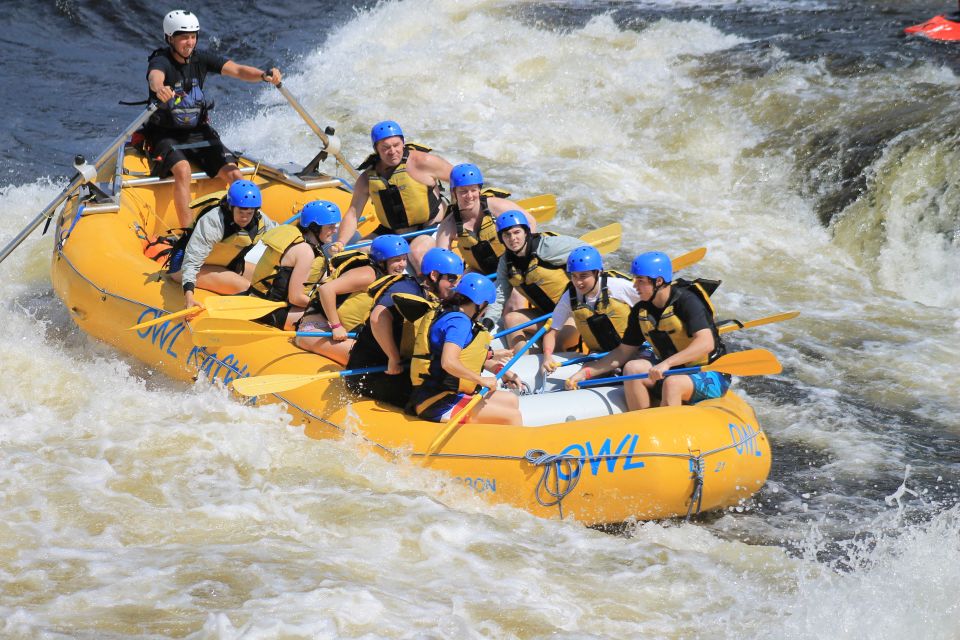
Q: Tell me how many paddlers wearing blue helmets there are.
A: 10